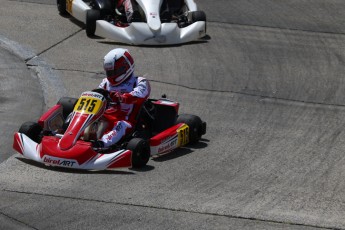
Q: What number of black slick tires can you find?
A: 7